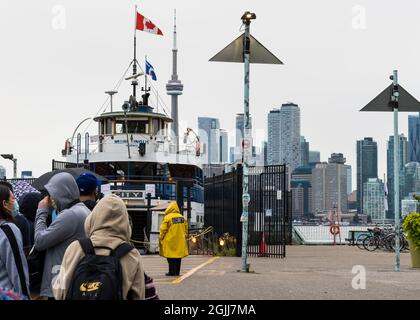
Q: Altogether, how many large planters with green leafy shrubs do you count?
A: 1